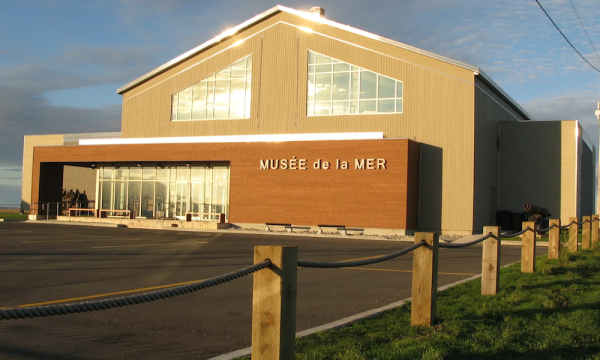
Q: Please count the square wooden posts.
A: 8